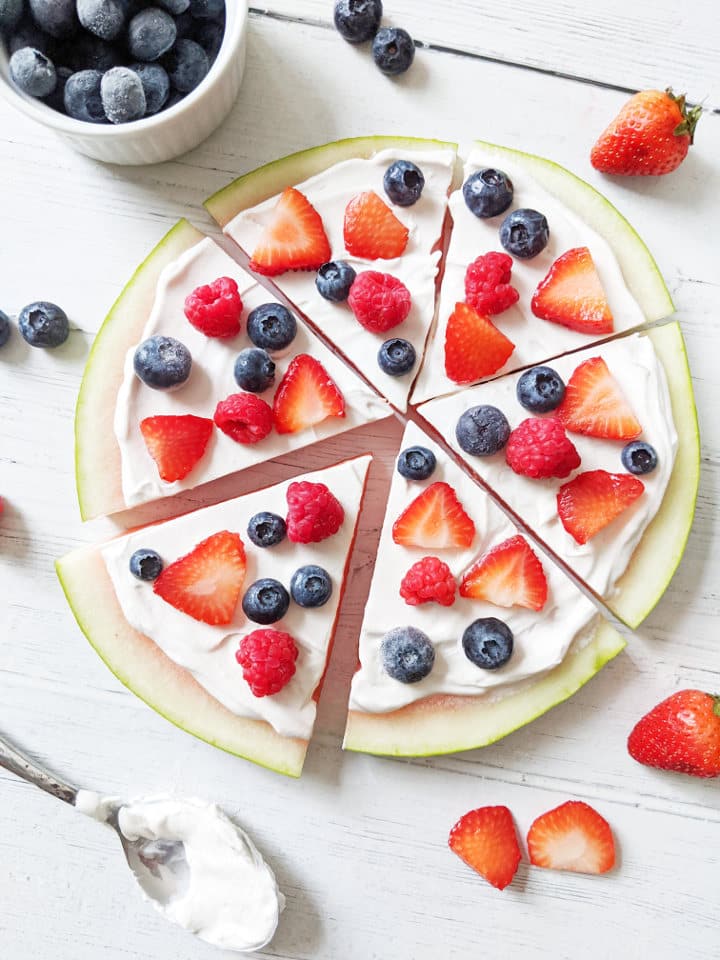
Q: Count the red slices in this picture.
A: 13